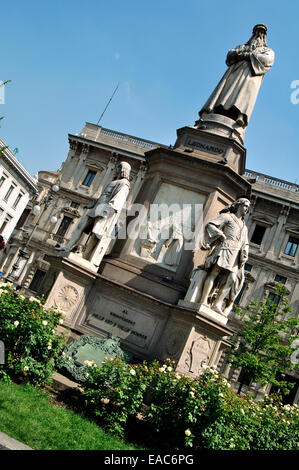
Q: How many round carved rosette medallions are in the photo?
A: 2